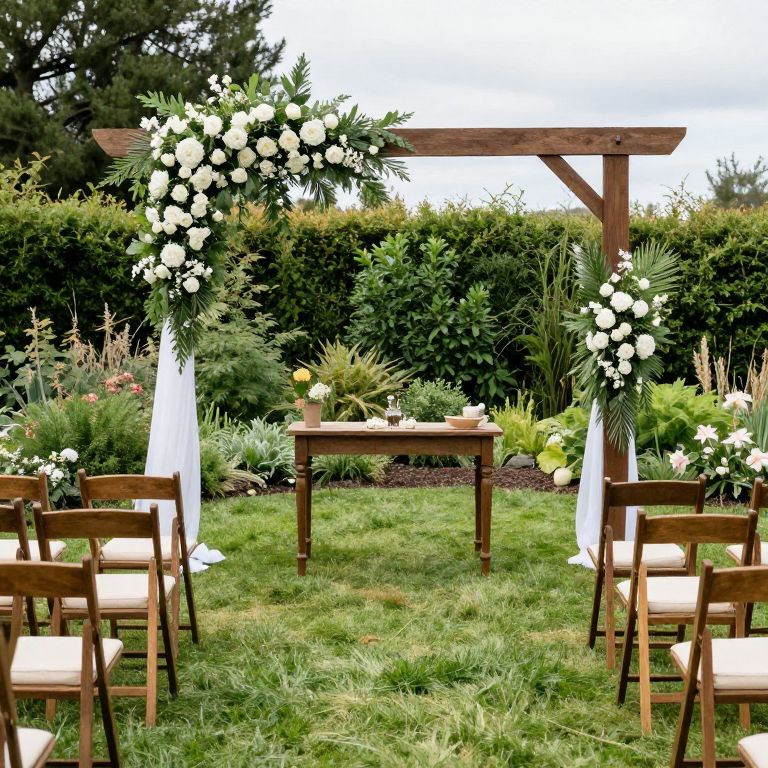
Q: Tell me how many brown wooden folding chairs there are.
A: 11